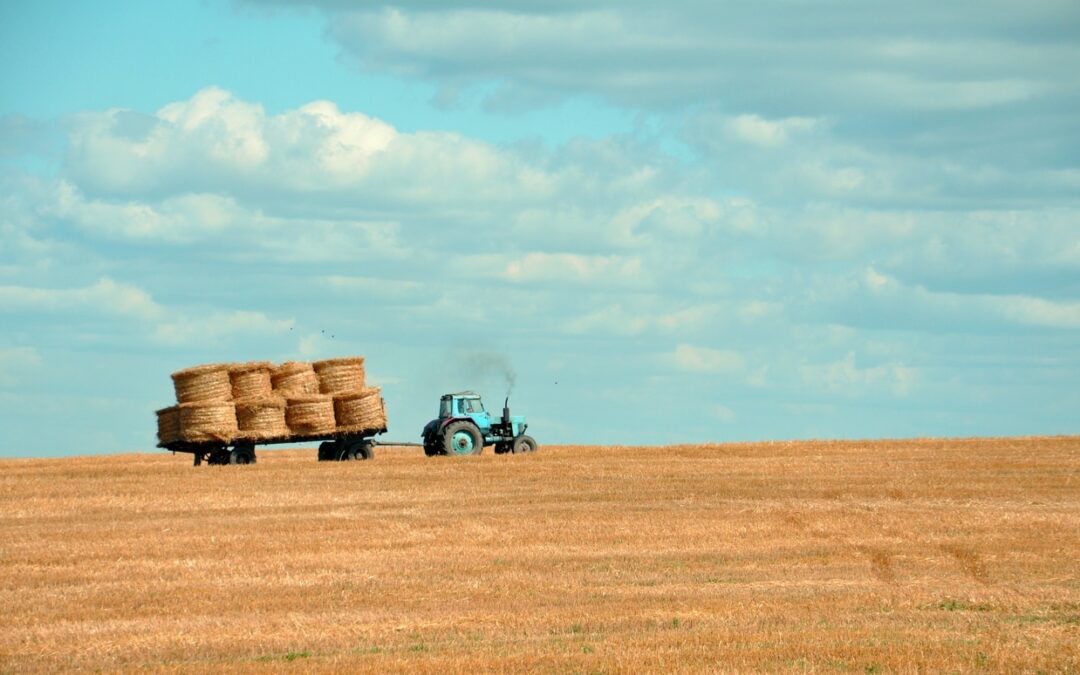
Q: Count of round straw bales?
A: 9